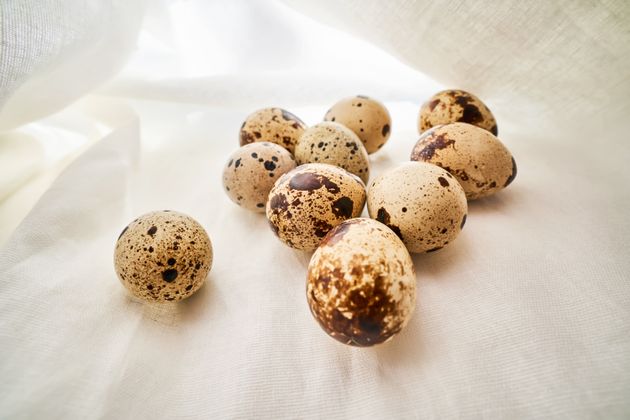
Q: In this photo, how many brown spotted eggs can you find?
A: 10